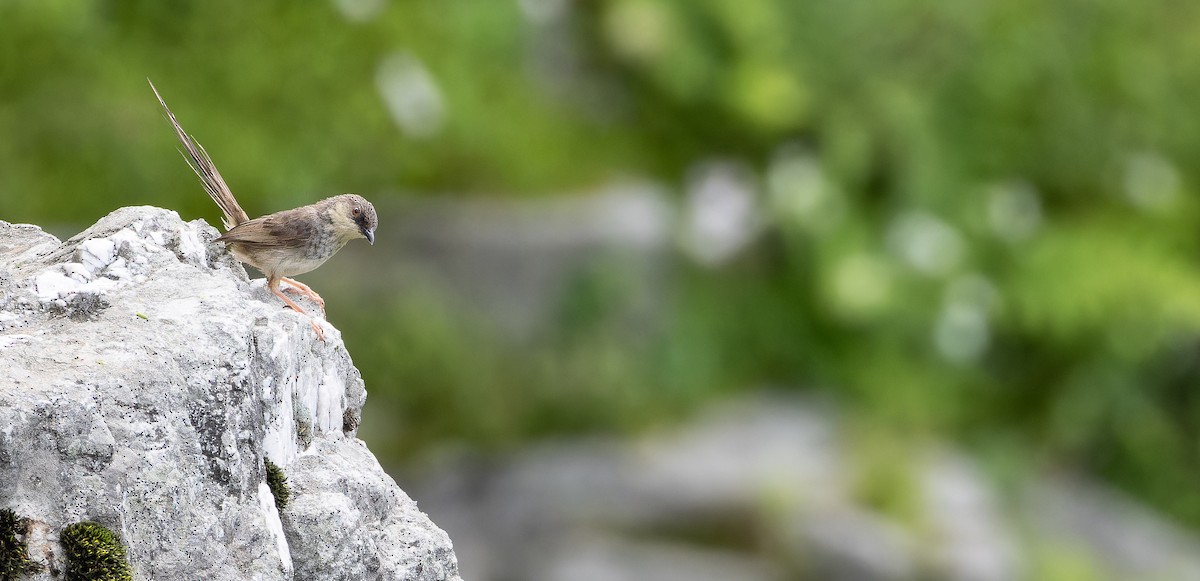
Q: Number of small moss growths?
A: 3